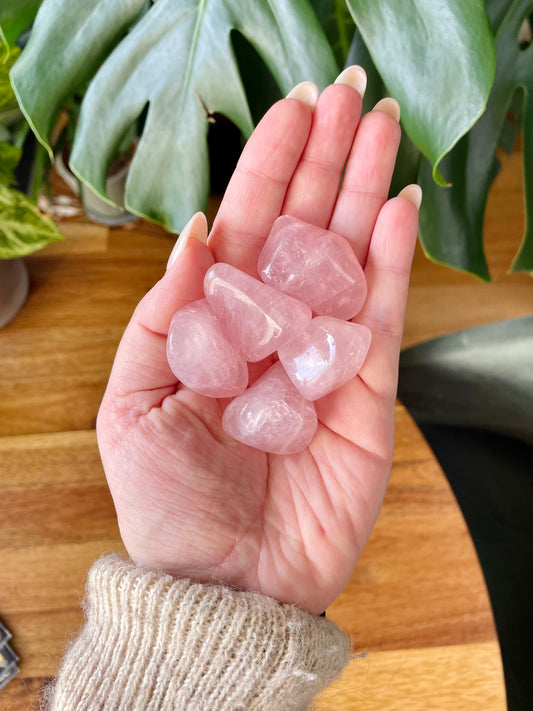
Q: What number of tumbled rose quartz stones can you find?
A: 5